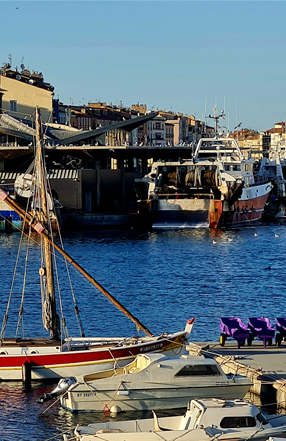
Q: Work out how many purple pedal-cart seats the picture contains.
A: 3